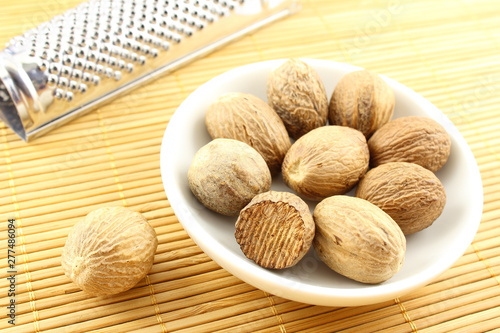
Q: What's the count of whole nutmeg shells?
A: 9